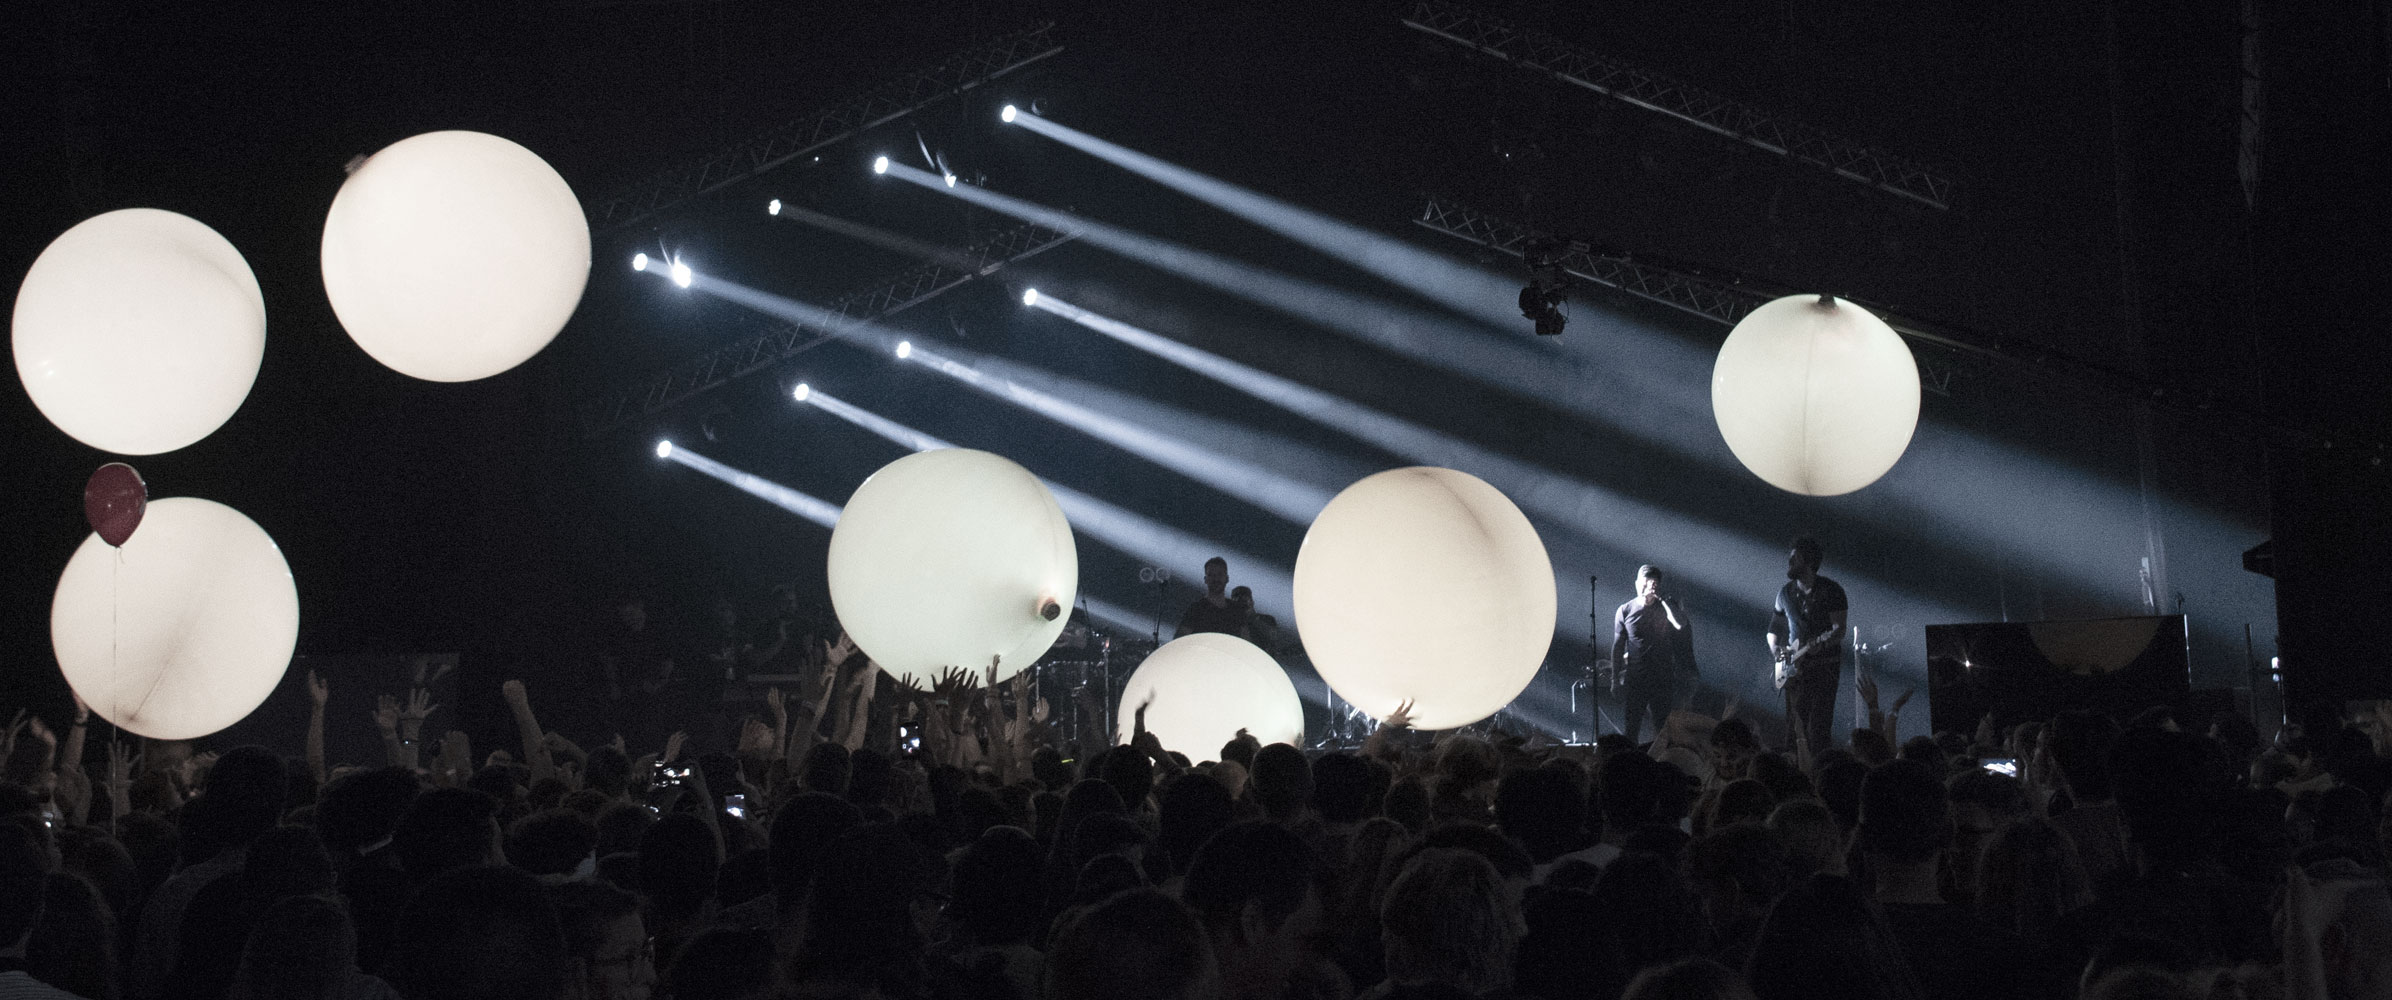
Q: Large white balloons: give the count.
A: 7